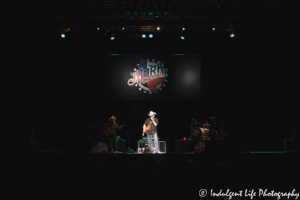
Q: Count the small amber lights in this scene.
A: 5